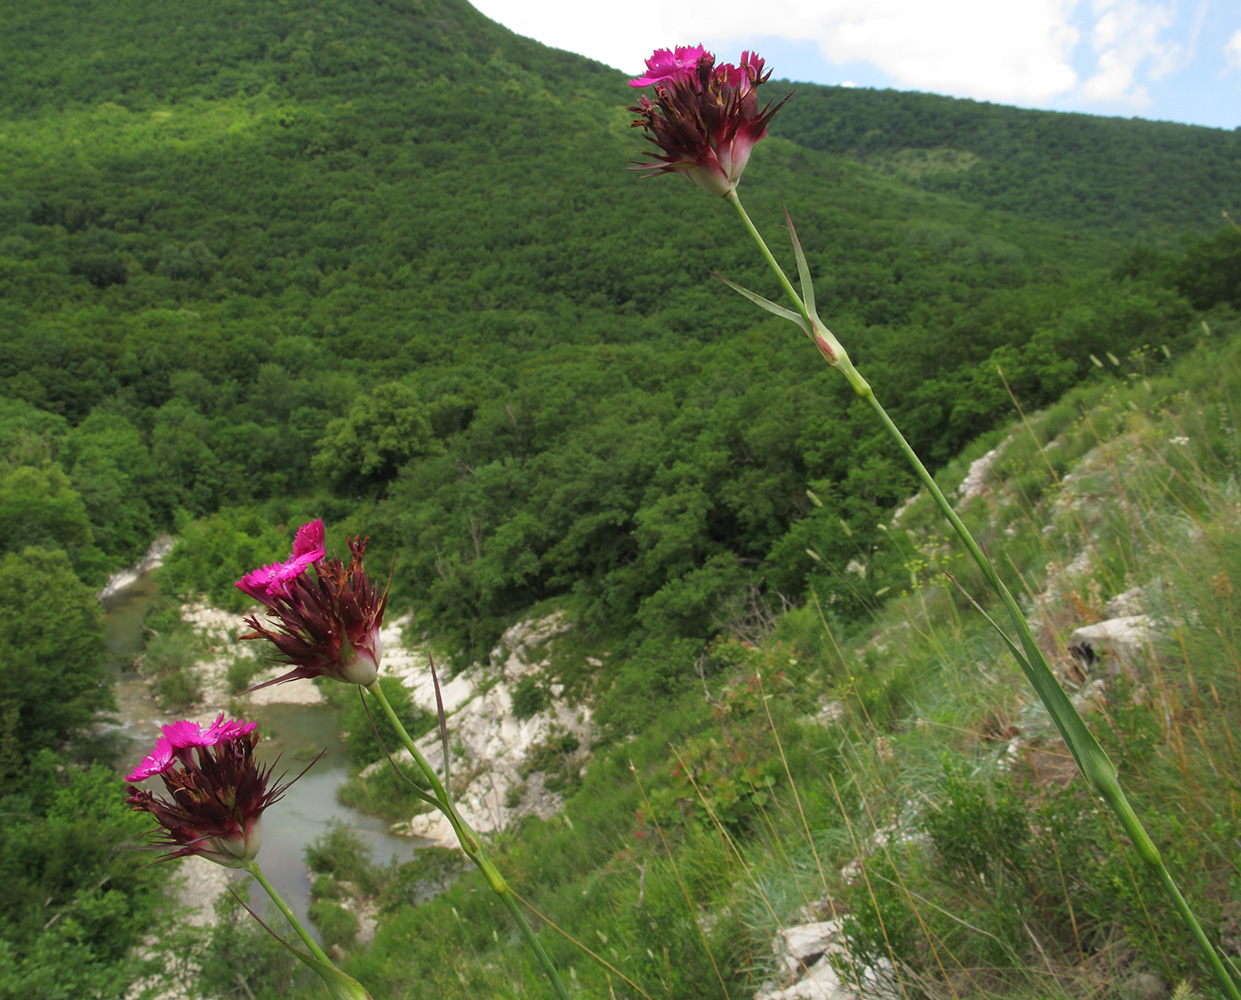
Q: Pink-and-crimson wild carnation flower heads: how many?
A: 3